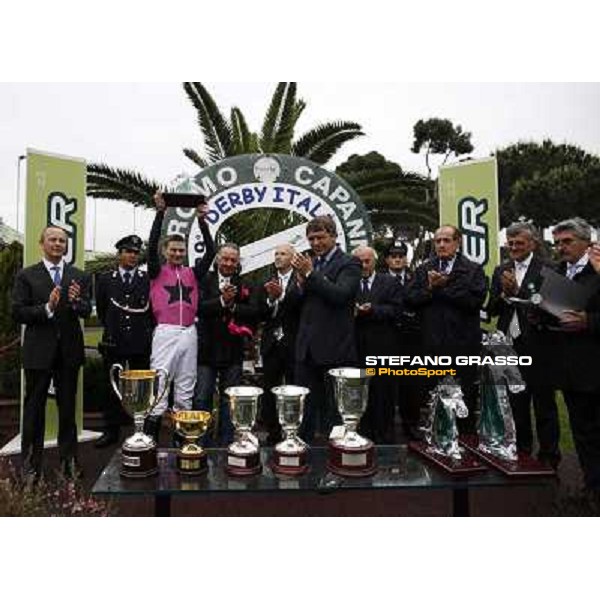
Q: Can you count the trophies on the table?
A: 7